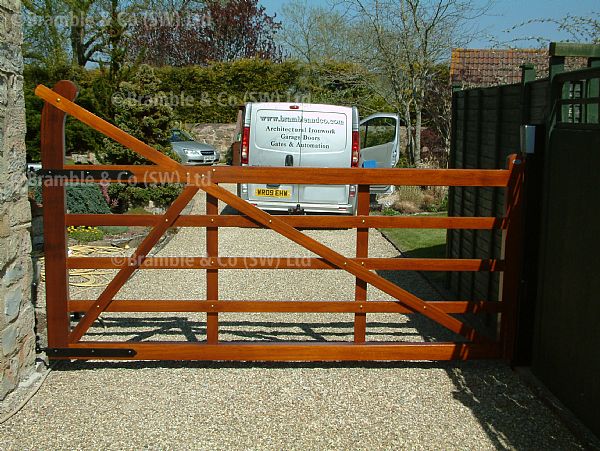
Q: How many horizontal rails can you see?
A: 5